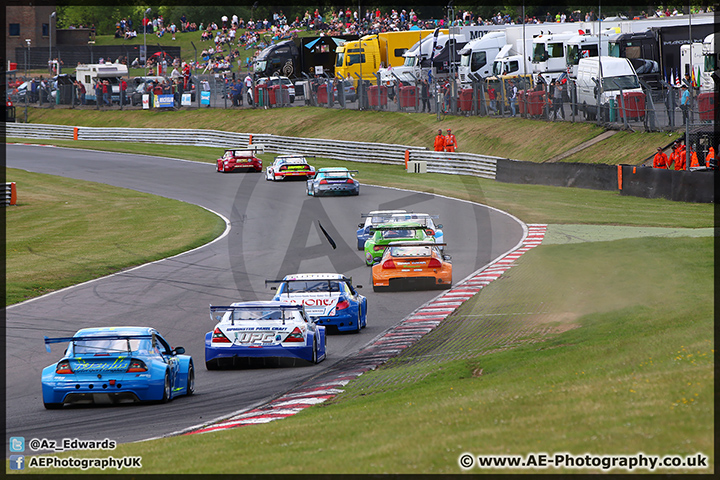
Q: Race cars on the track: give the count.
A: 10